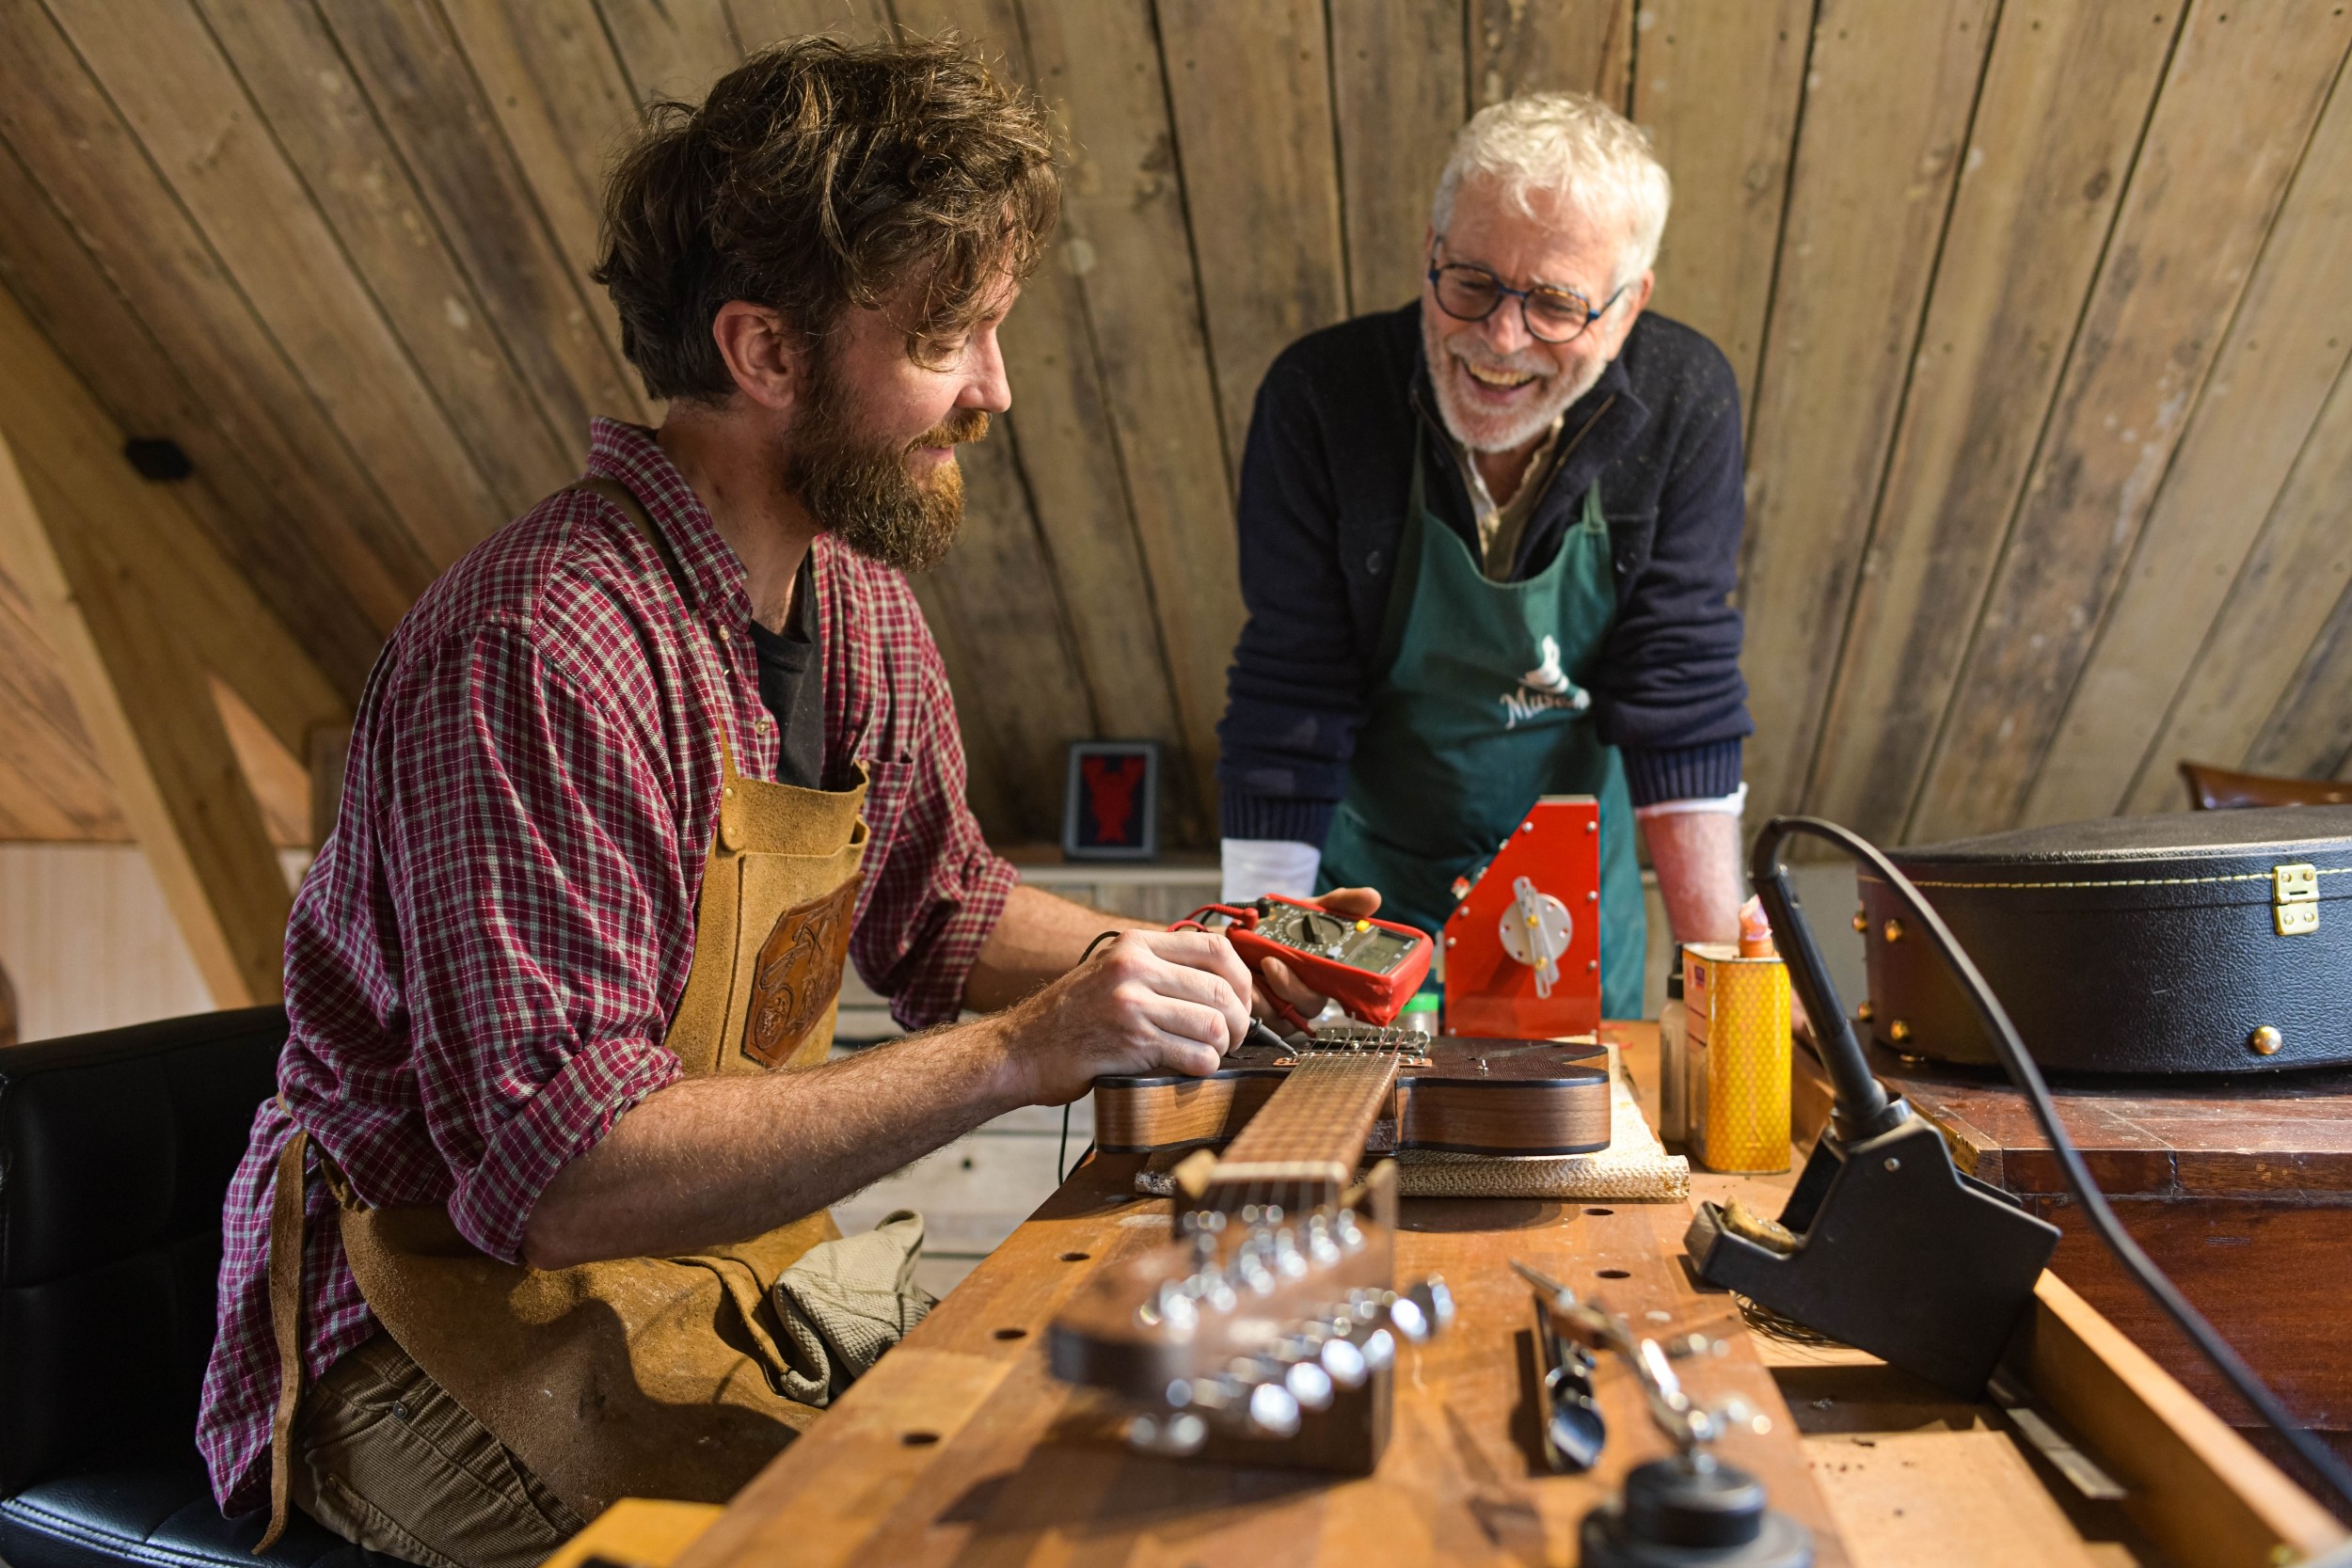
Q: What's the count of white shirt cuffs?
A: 2